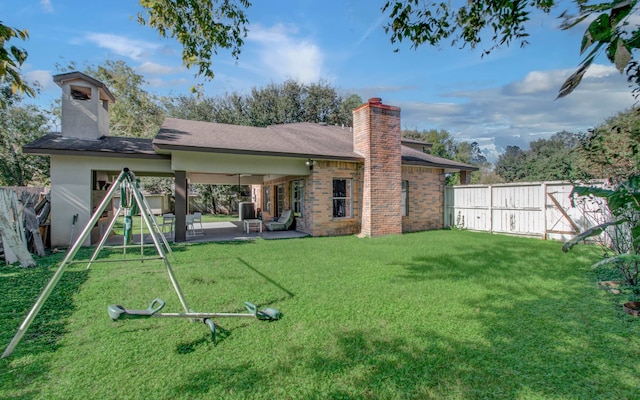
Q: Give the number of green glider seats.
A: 2